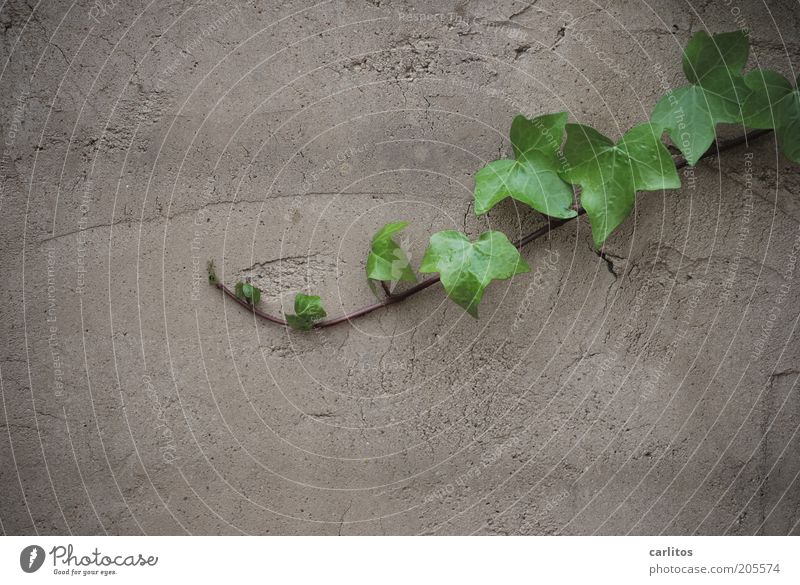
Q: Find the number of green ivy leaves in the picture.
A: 8